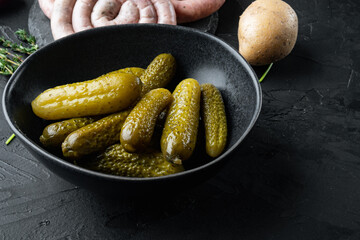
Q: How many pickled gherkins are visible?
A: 9